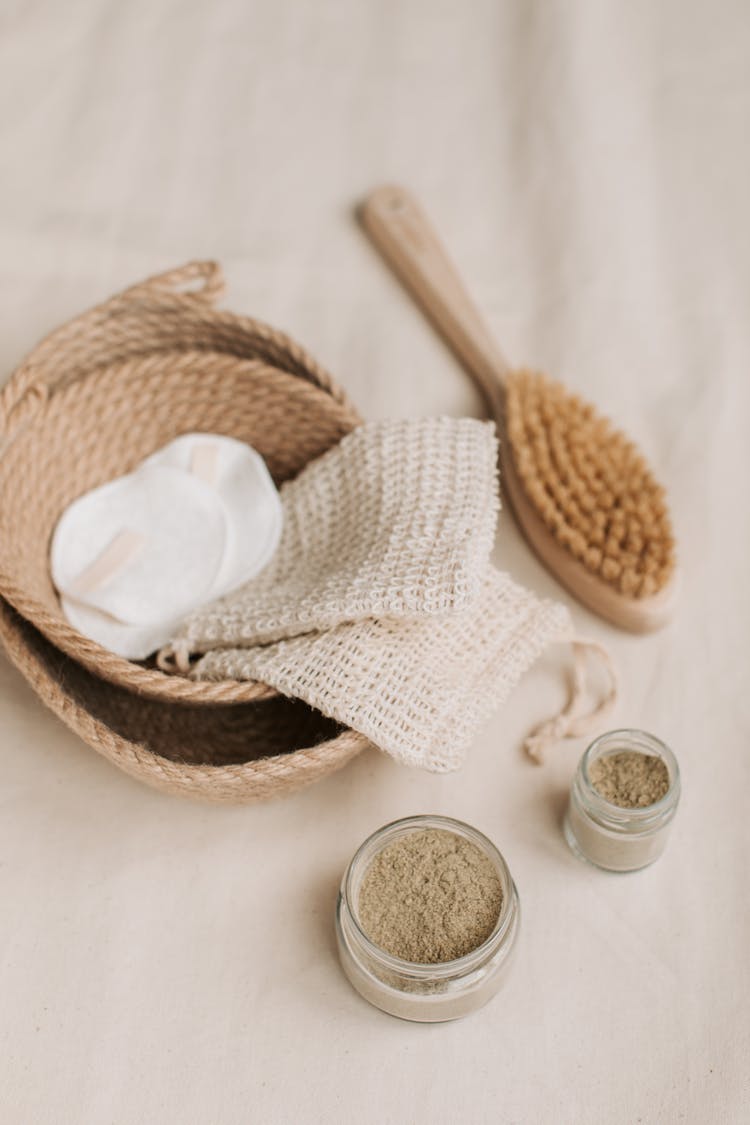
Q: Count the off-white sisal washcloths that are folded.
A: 2